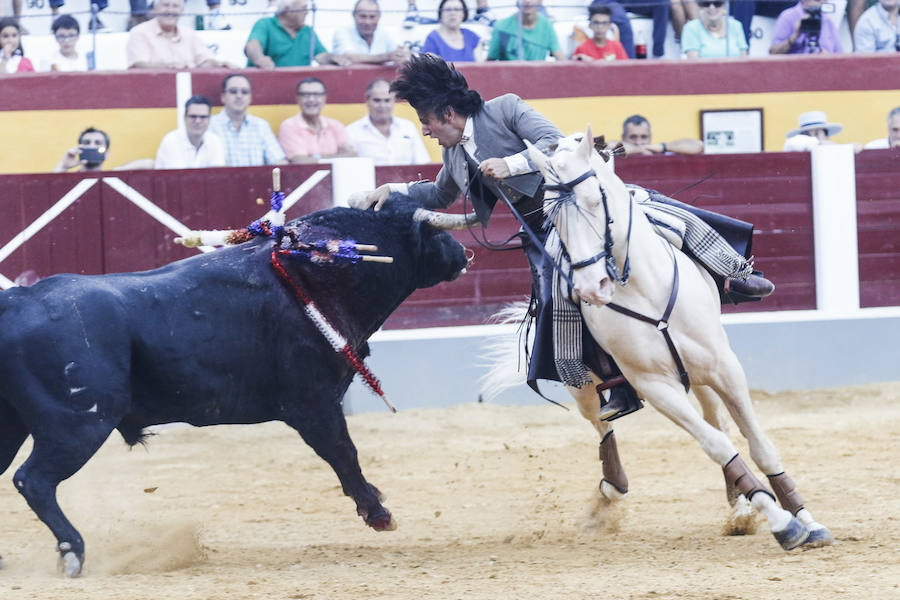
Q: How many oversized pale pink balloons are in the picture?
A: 0